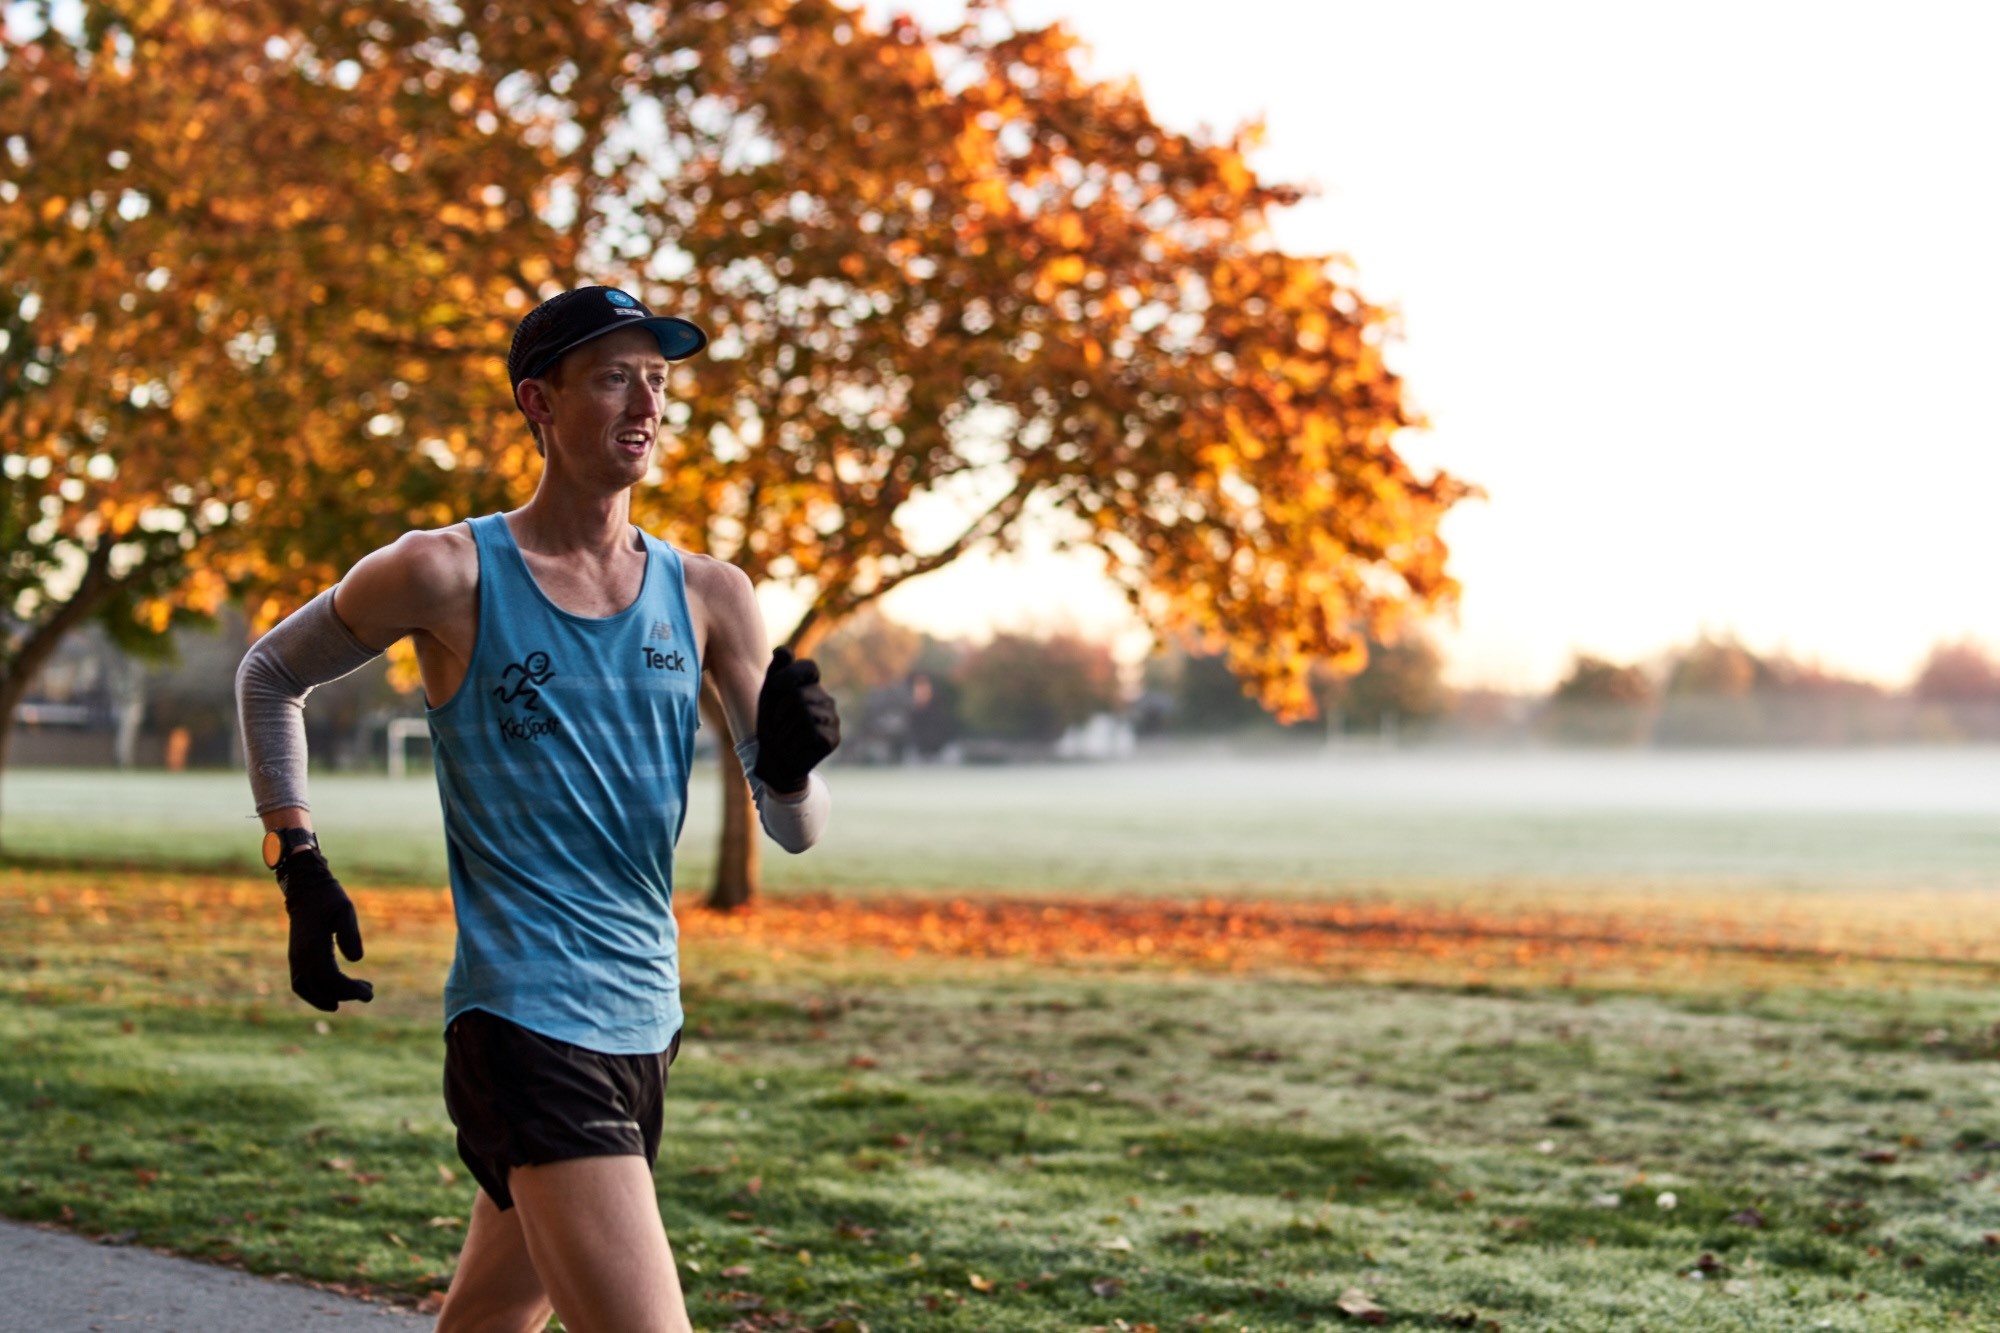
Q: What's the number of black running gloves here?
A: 2